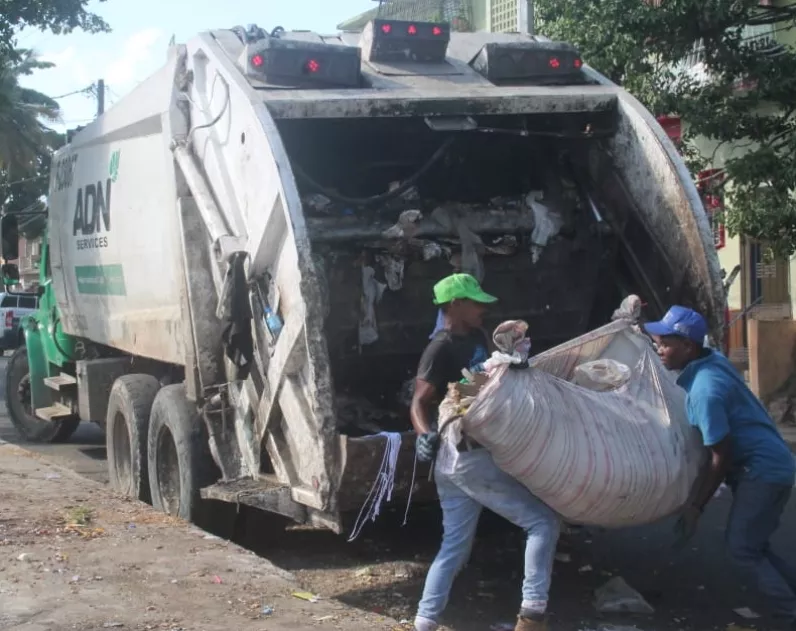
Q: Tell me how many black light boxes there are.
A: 3